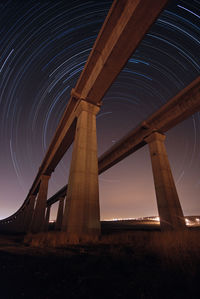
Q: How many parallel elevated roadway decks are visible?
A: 2